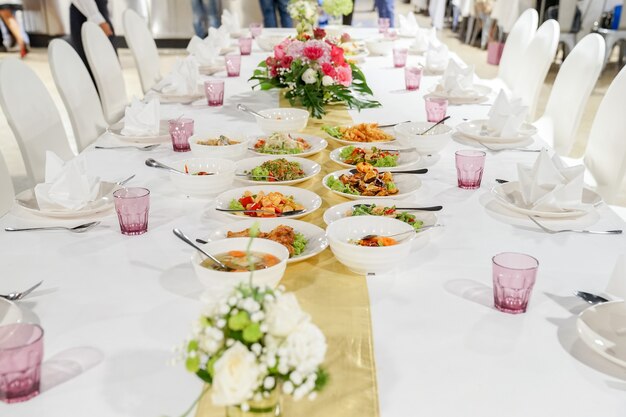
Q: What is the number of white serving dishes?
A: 14